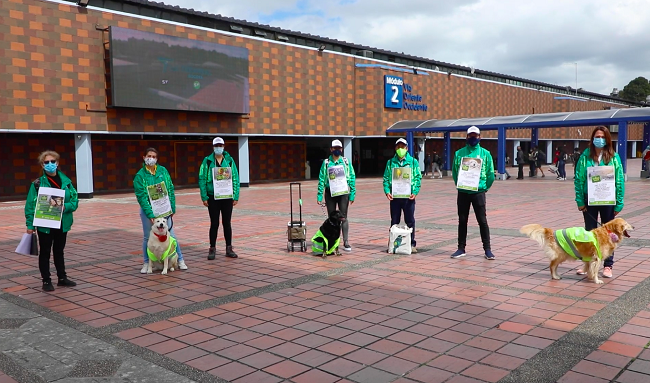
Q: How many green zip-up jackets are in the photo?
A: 7